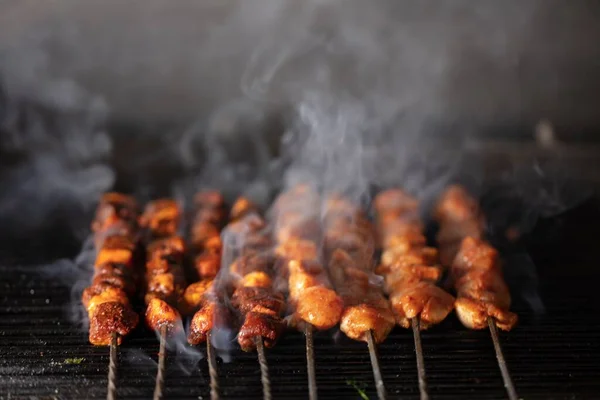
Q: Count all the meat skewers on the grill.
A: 8